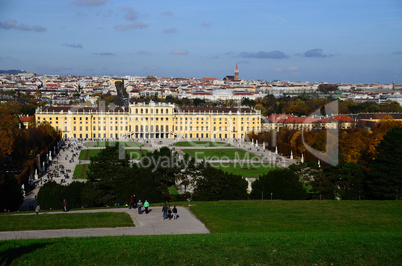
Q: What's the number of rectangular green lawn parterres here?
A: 6